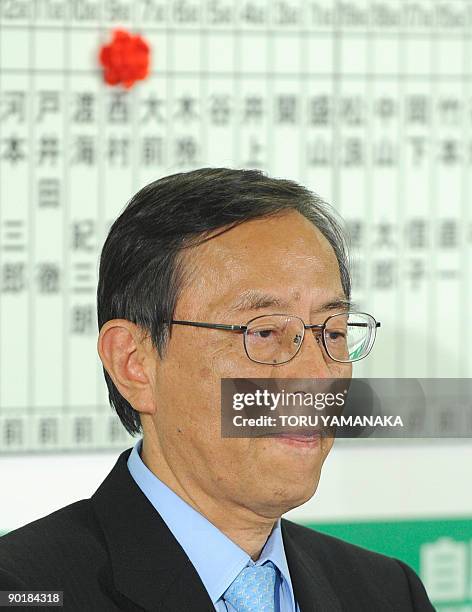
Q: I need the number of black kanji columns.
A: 14